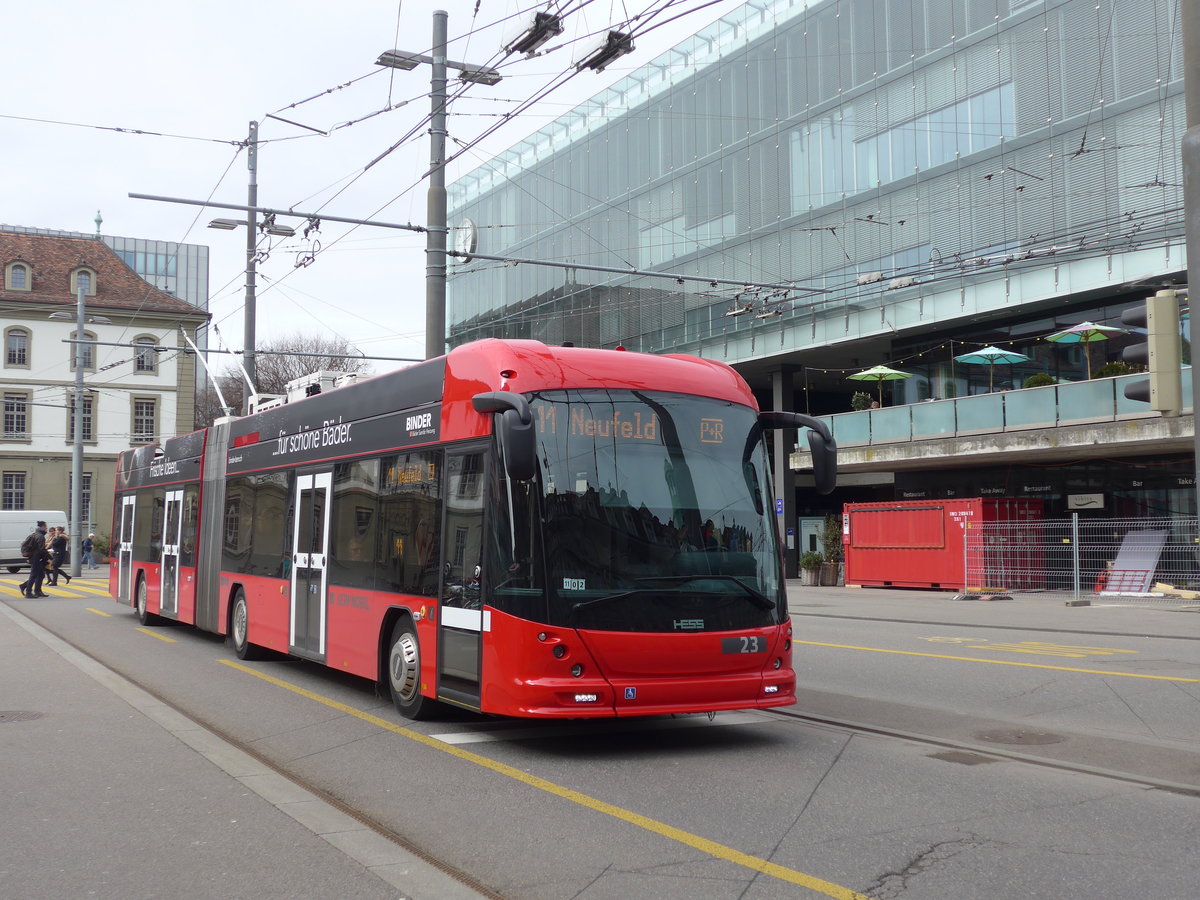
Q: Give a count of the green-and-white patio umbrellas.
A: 3